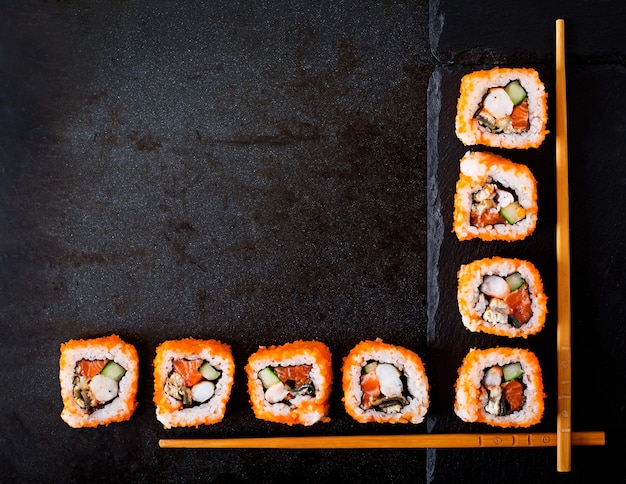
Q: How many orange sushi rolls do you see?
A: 8